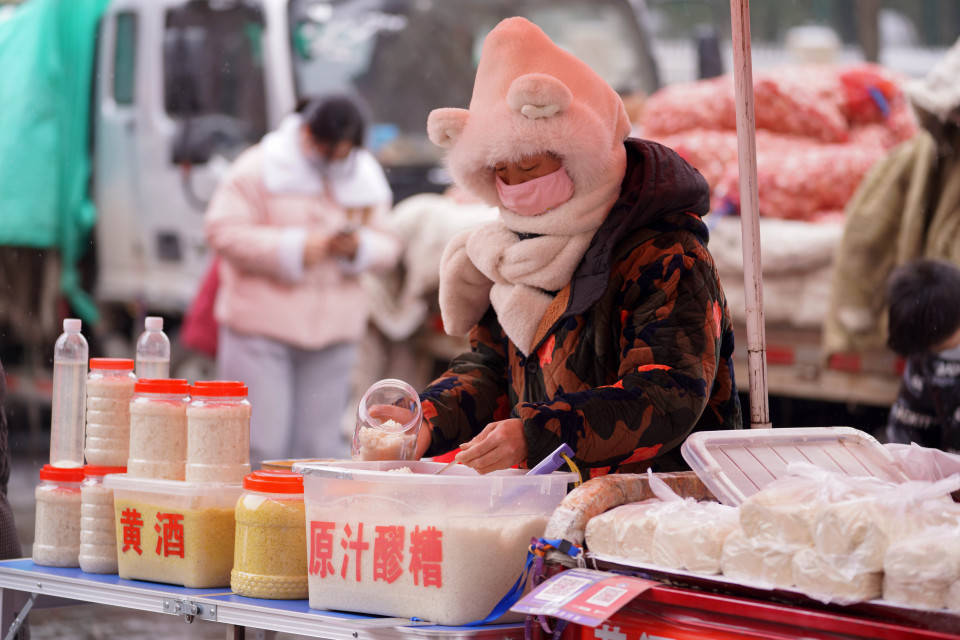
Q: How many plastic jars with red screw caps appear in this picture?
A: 6